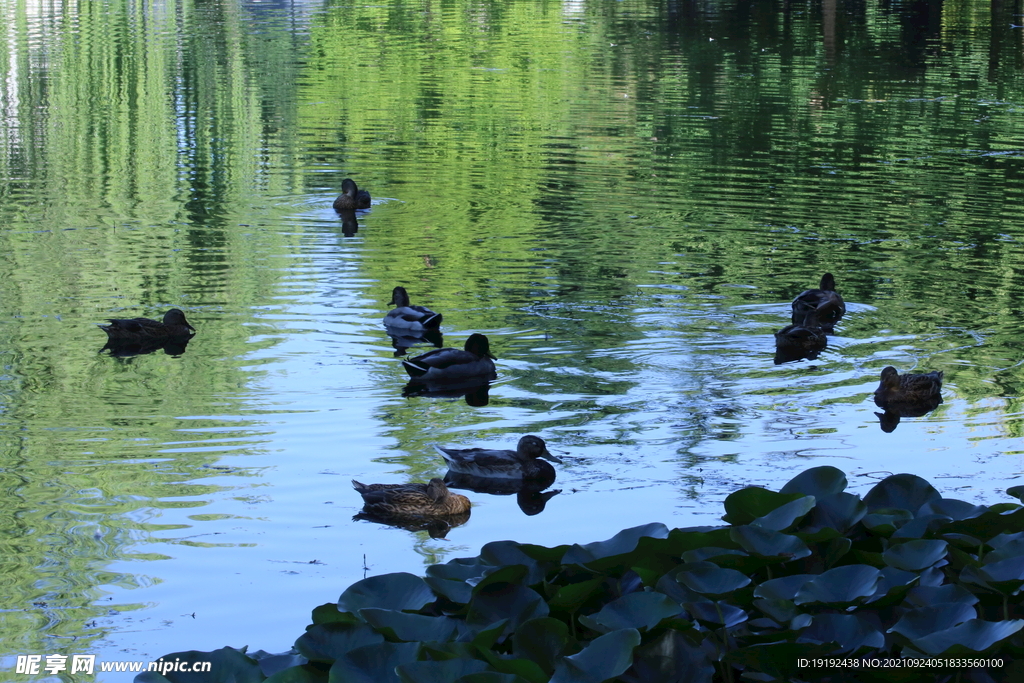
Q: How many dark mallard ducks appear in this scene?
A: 9